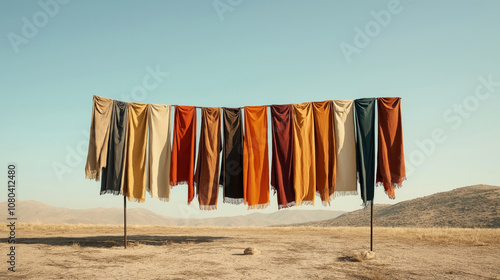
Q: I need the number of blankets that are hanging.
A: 14